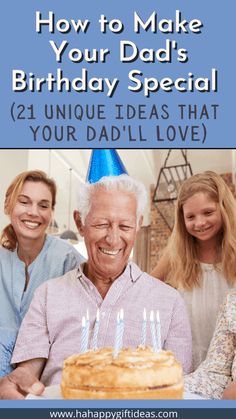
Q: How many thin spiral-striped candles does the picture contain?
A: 8